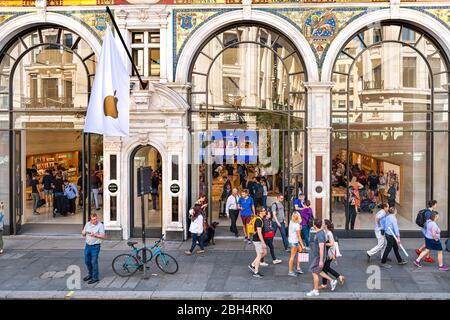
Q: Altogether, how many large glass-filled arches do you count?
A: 3